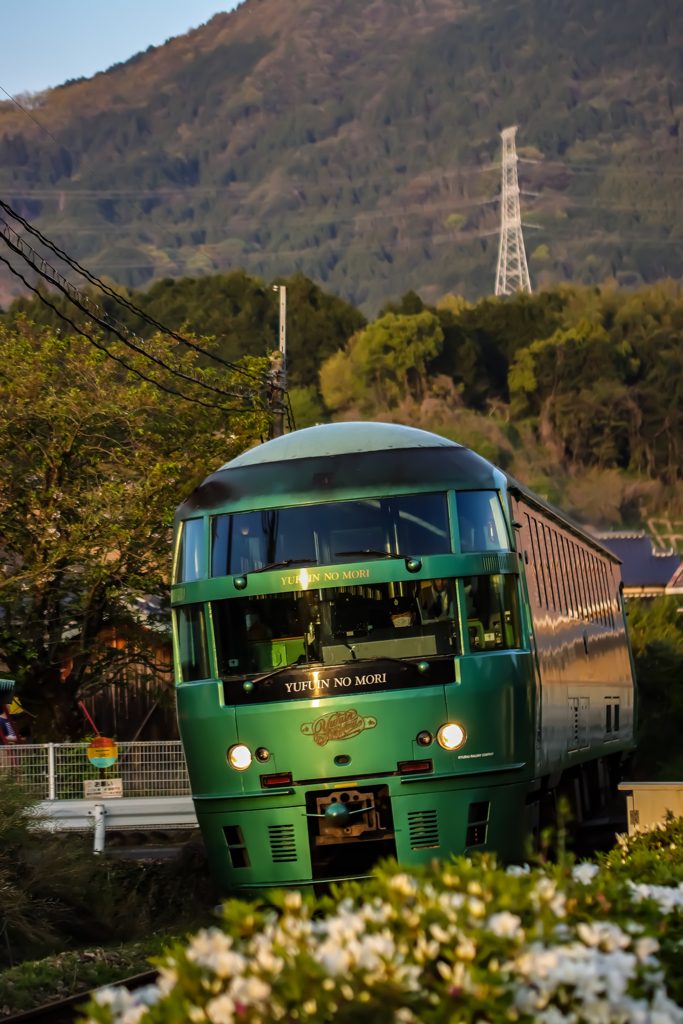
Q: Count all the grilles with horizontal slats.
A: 2